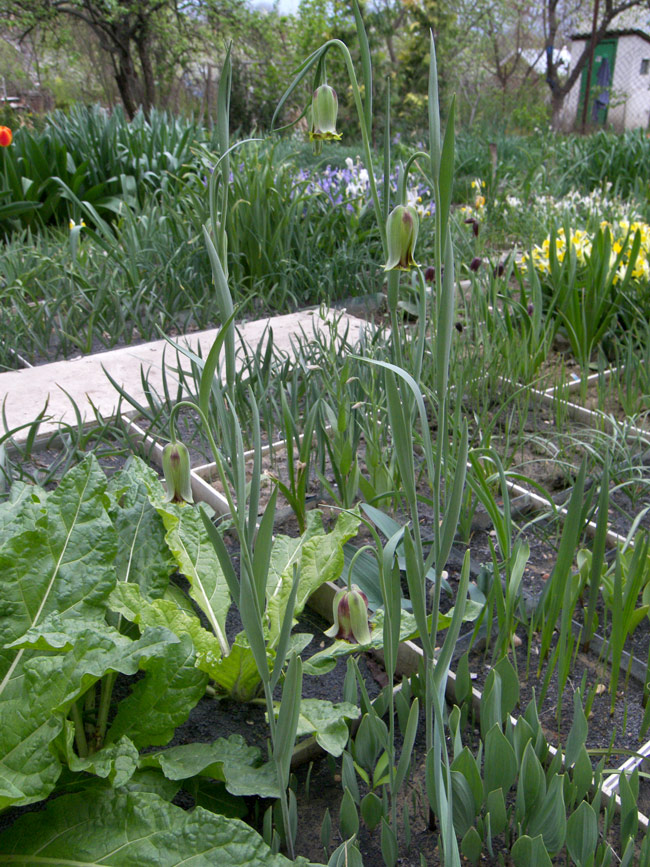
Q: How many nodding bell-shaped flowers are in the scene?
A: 4